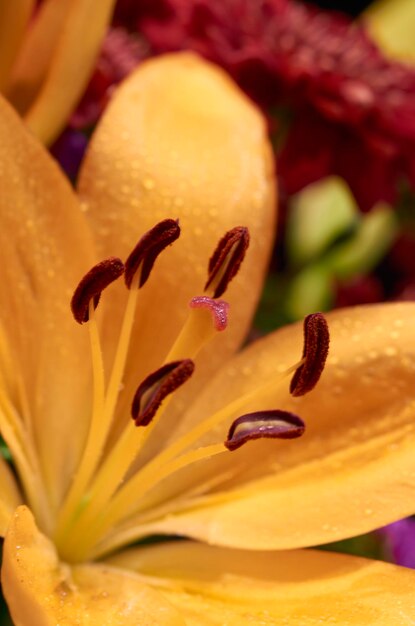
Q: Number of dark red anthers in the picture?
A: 6